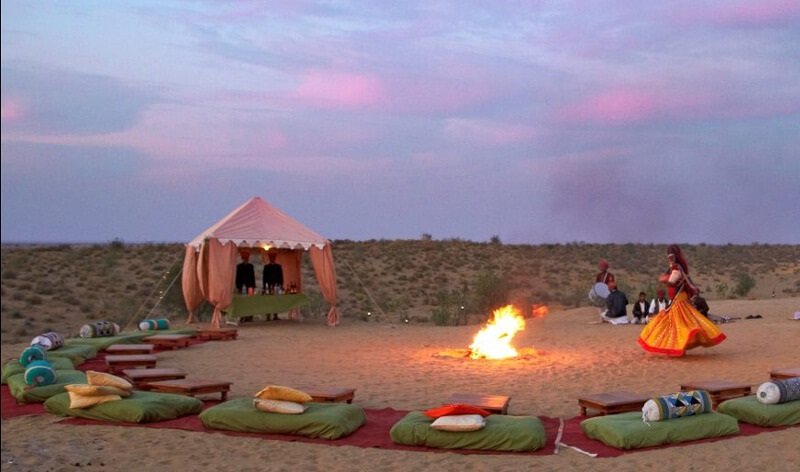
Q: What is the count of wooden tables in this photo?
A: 11